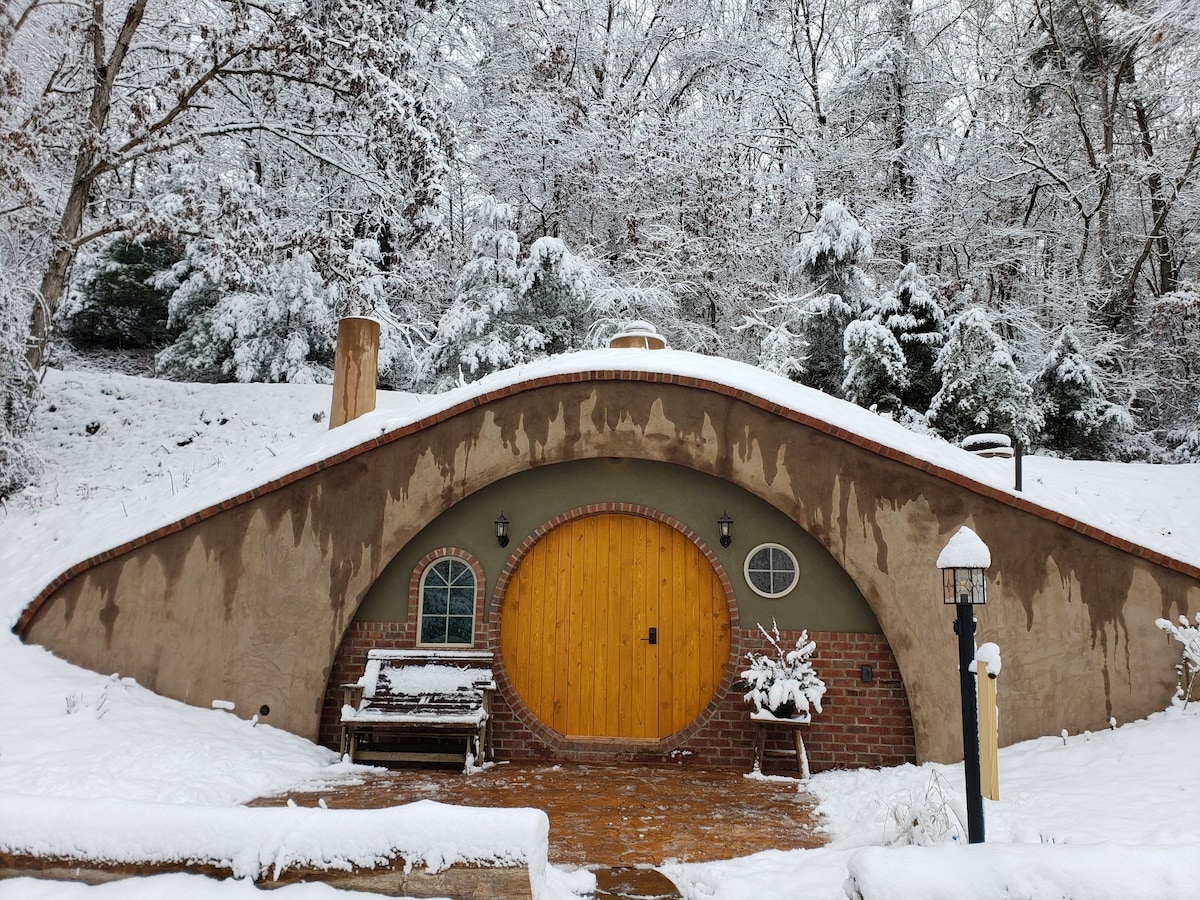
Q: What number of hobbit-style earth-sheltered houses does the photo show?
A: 1